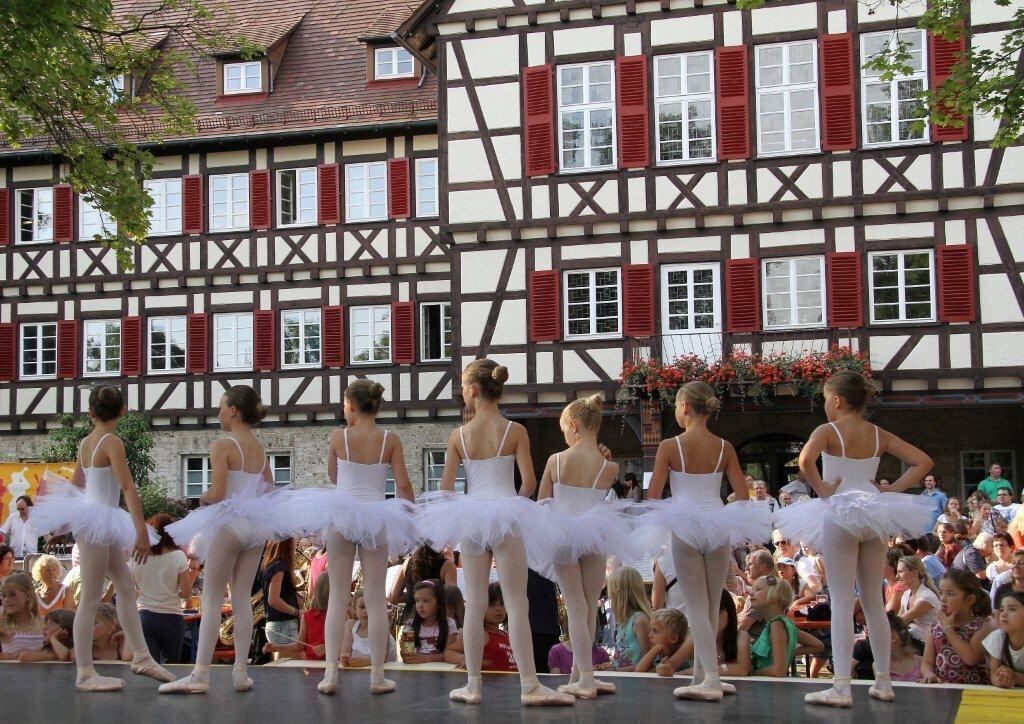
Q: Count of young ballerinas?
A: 7